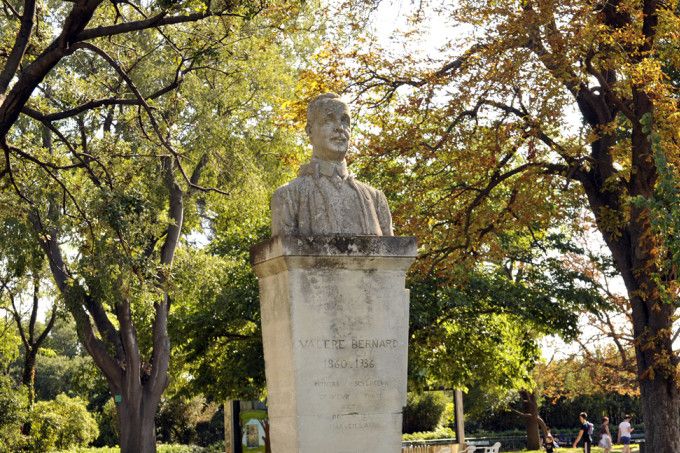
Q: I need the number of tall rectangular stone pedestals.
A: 1